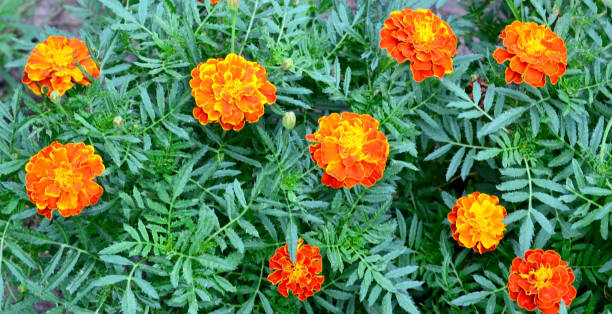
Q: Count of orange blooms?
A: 9